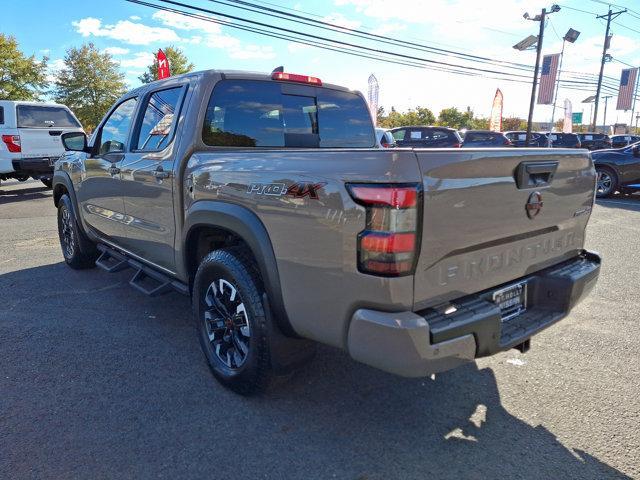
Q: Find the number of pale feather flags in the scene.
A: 3